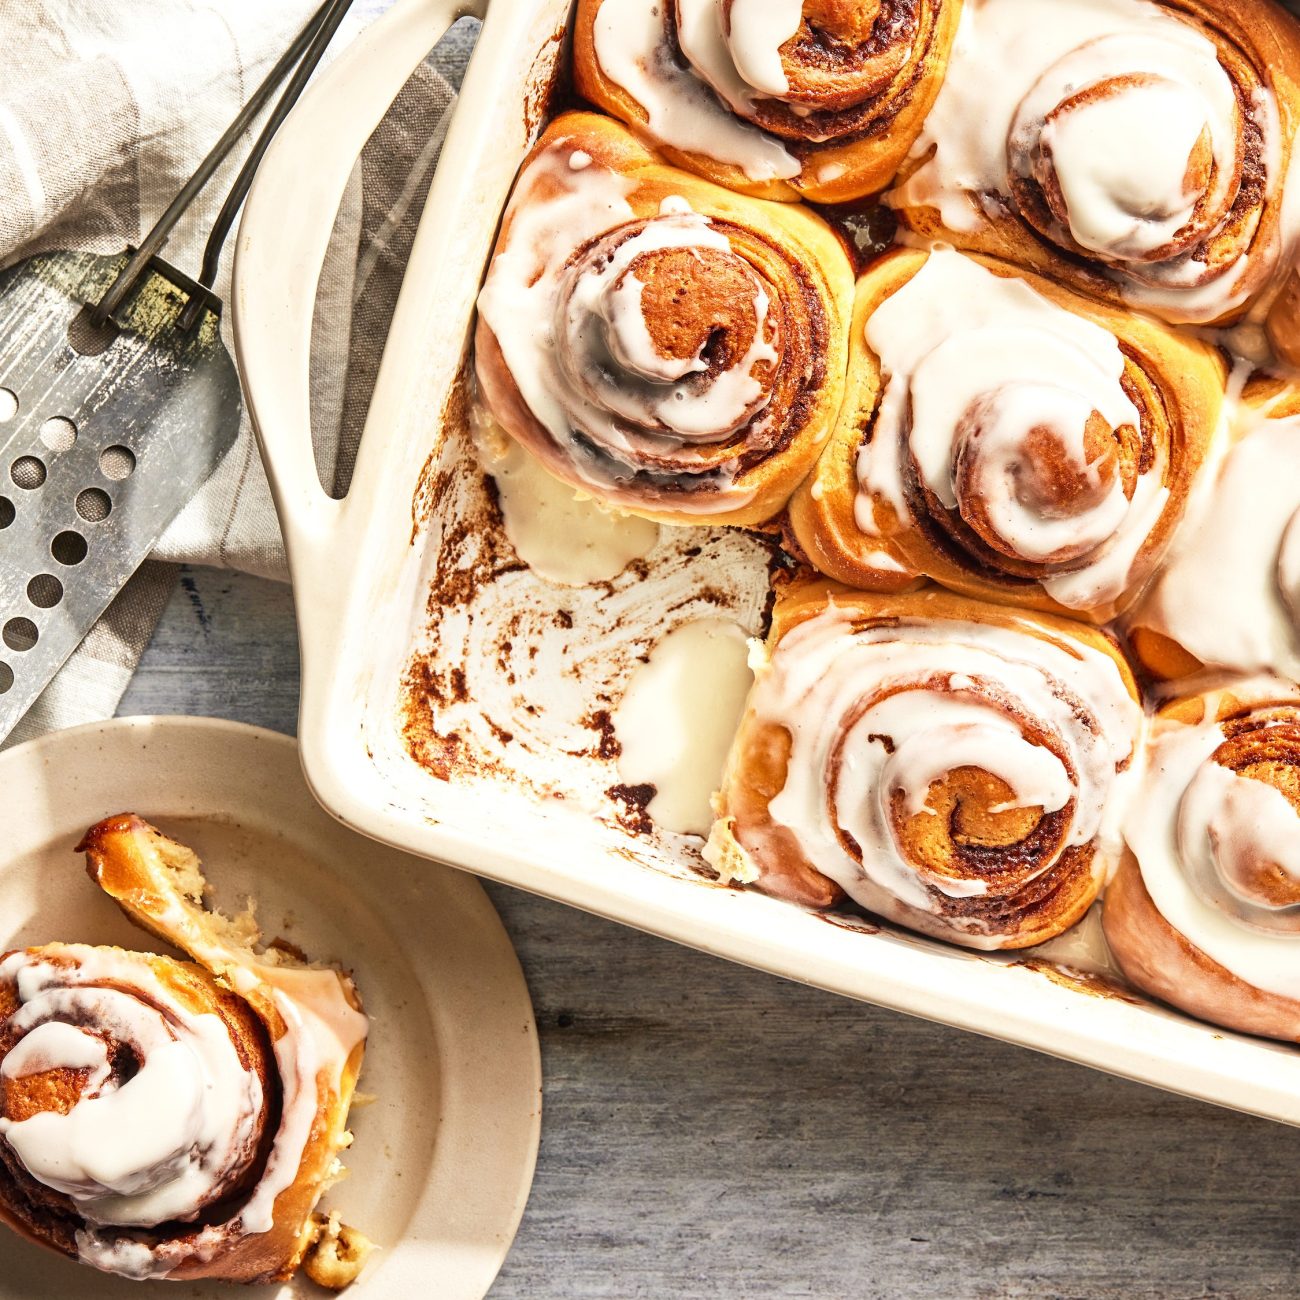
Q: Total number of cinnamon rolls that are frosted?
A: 8